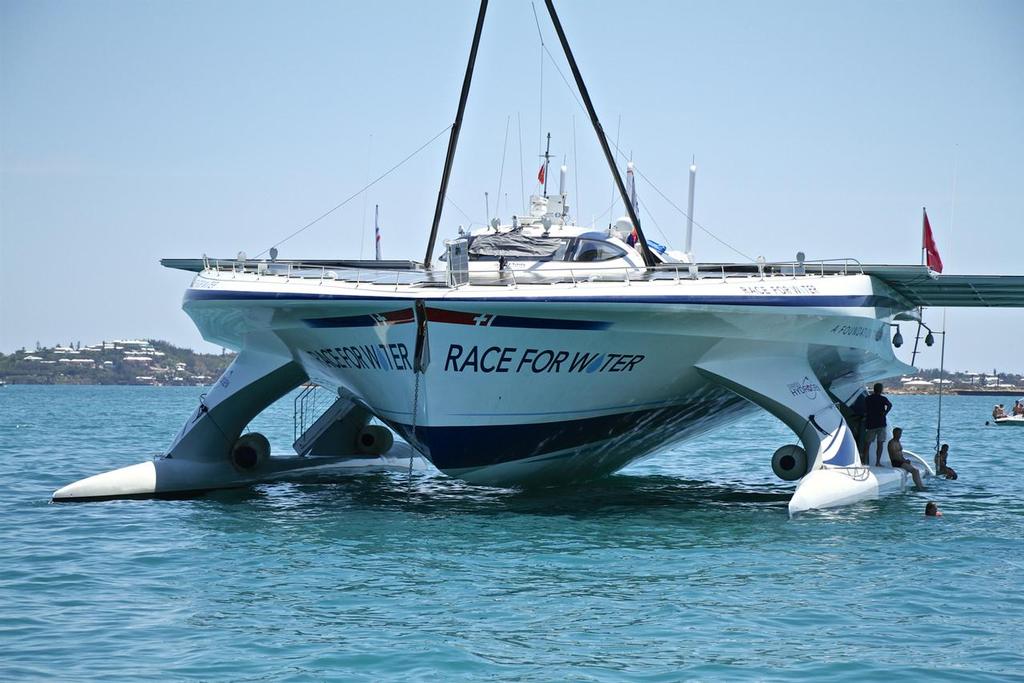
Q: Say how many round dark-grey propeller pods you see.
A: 3